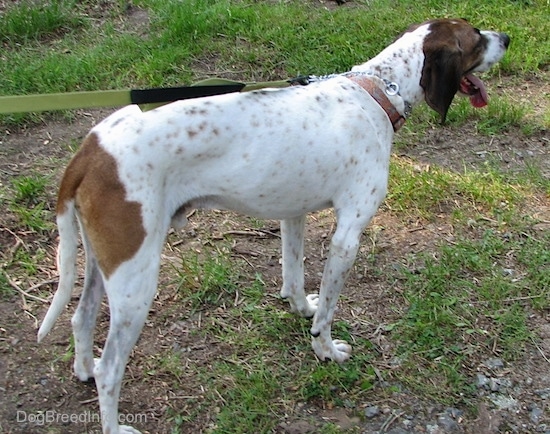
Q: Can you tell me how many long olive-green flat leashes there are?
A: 1